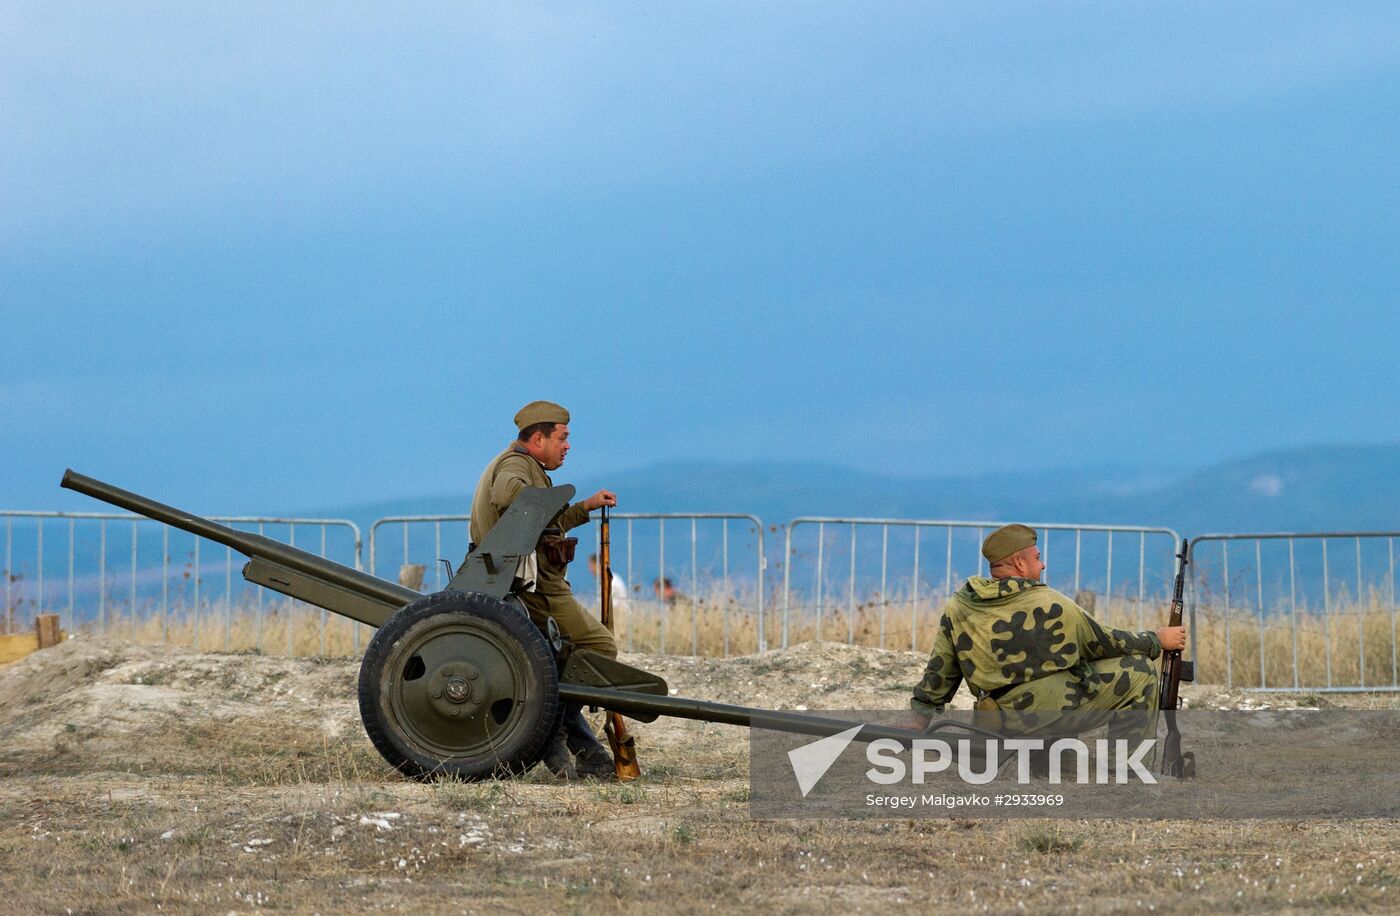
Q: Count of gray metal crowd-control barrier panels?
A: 4